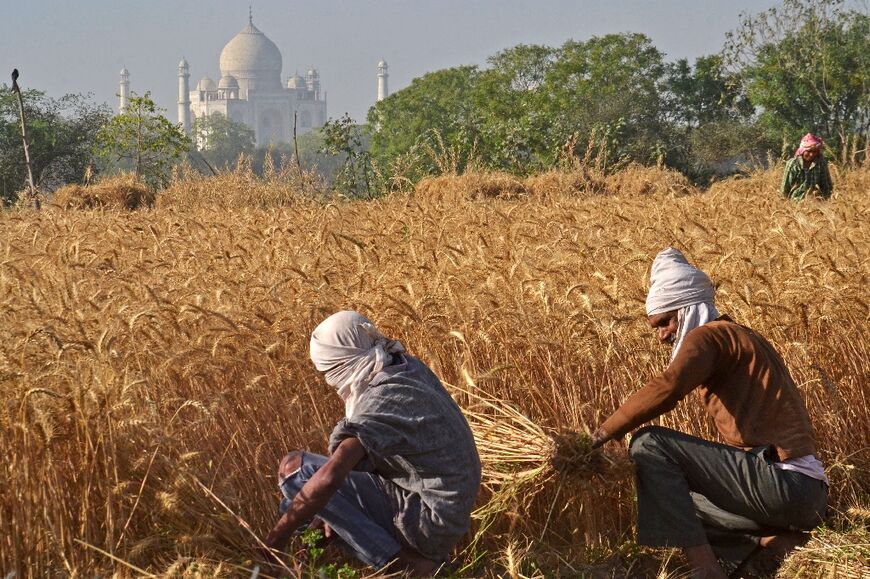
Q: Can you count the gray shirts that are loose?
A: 1